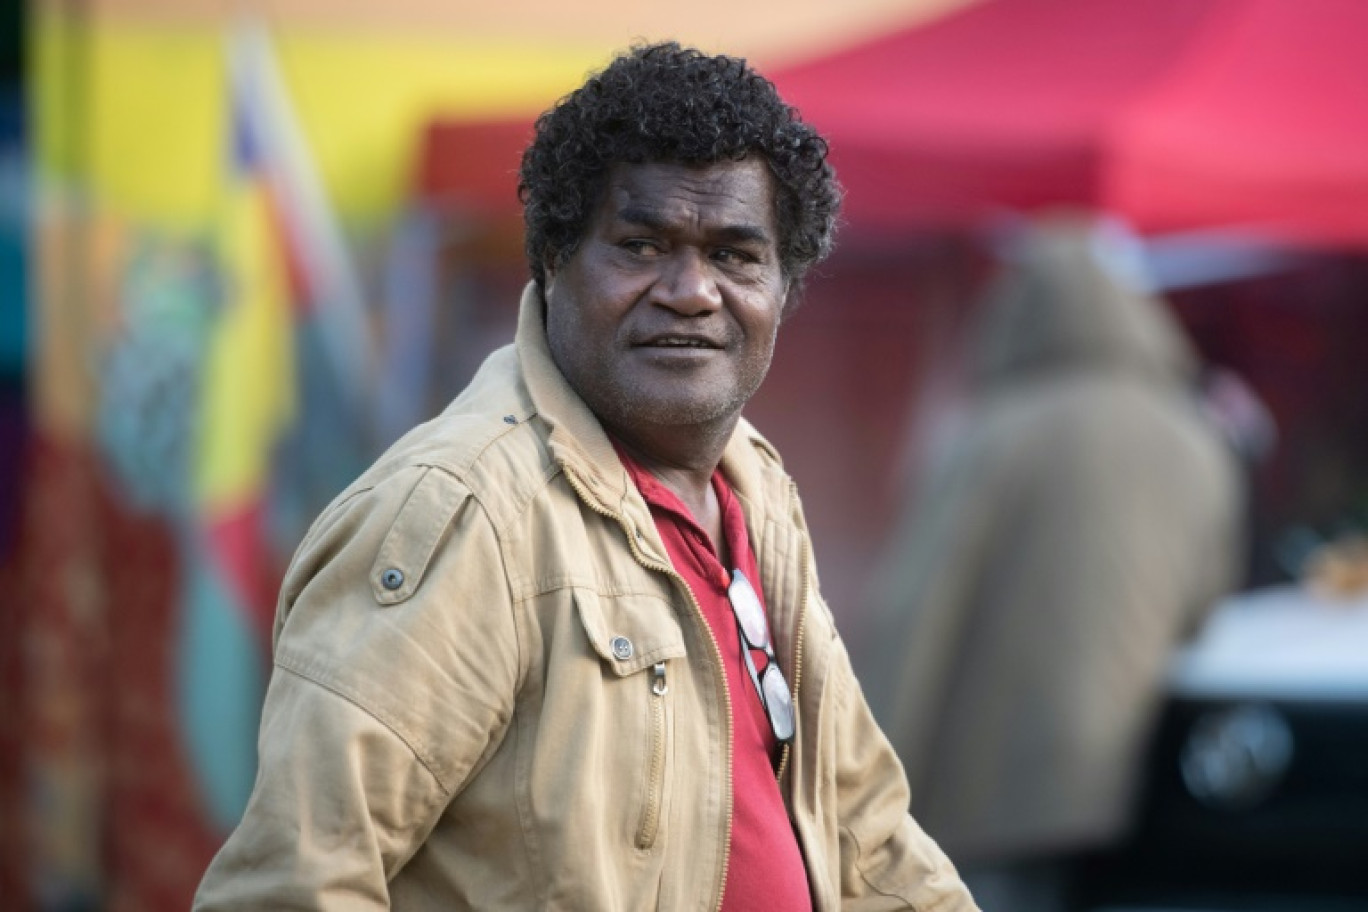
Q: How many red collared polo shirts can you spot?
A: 1